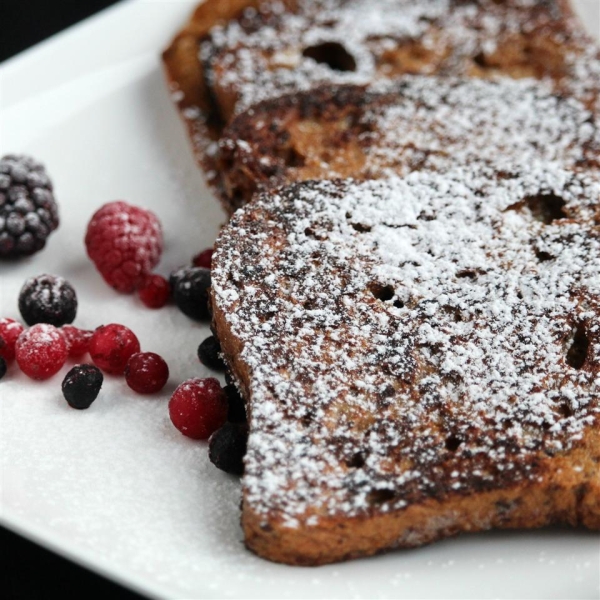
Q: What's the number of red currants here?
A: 8